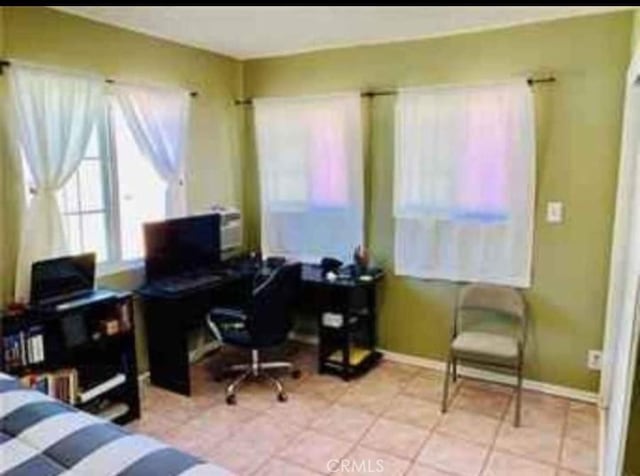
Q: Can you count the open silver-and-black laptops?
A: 1